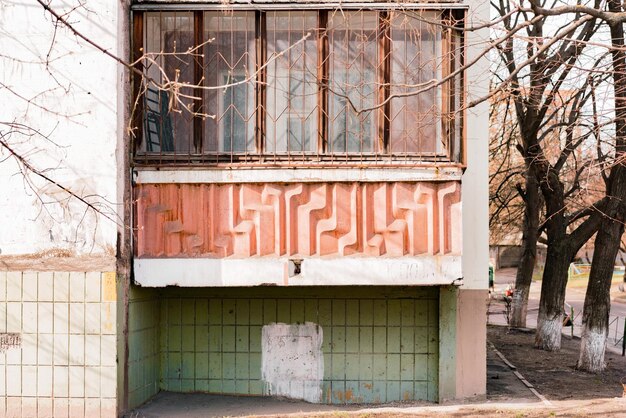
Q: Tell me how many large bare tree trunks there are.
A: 3